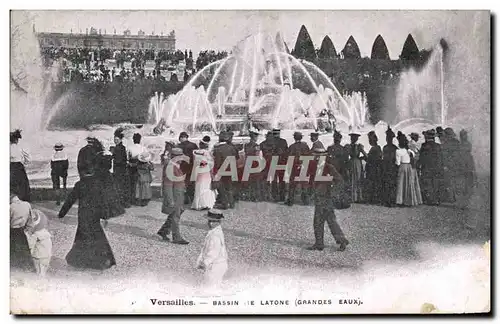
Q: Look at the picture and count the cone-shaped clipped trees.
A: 5